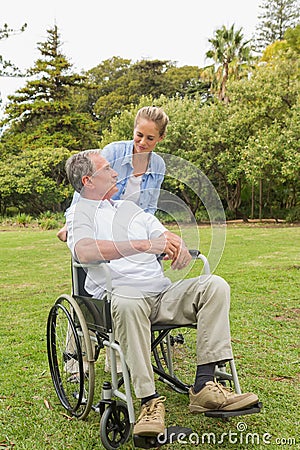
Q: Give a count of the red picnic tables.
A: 0